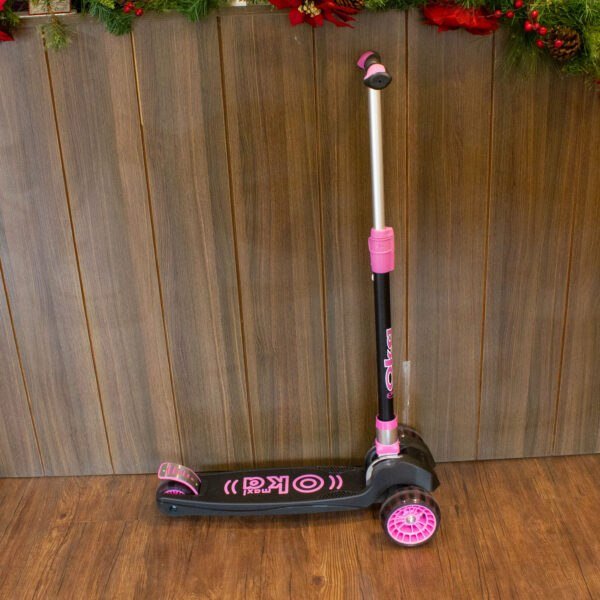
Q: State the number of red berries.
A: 12